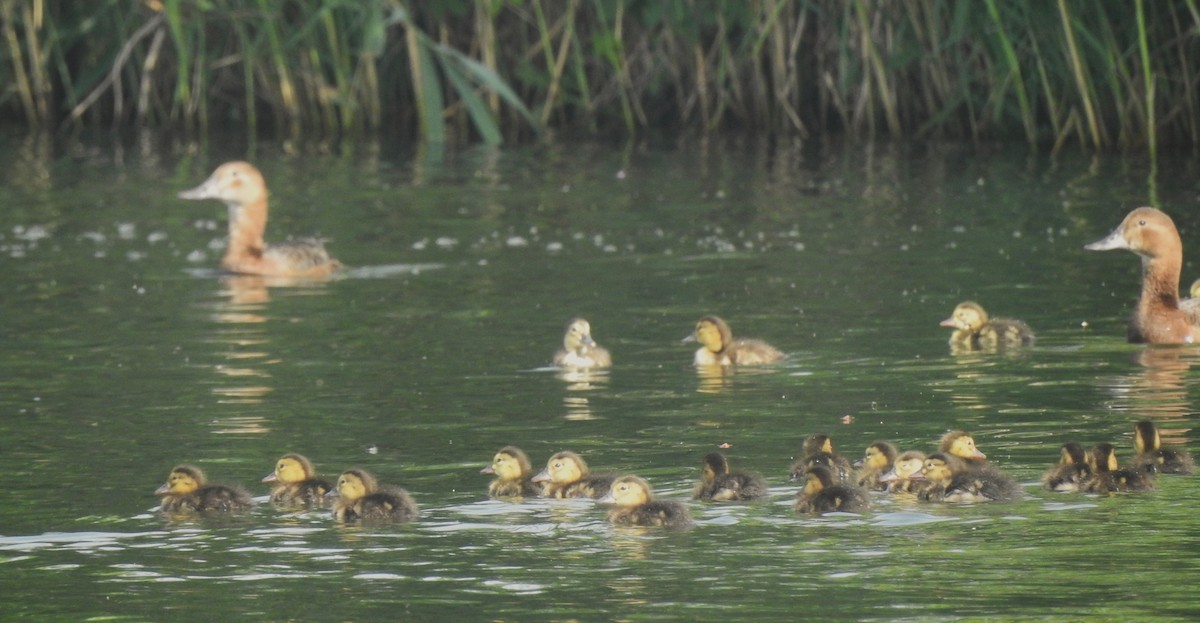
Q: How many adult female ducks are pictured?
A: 2